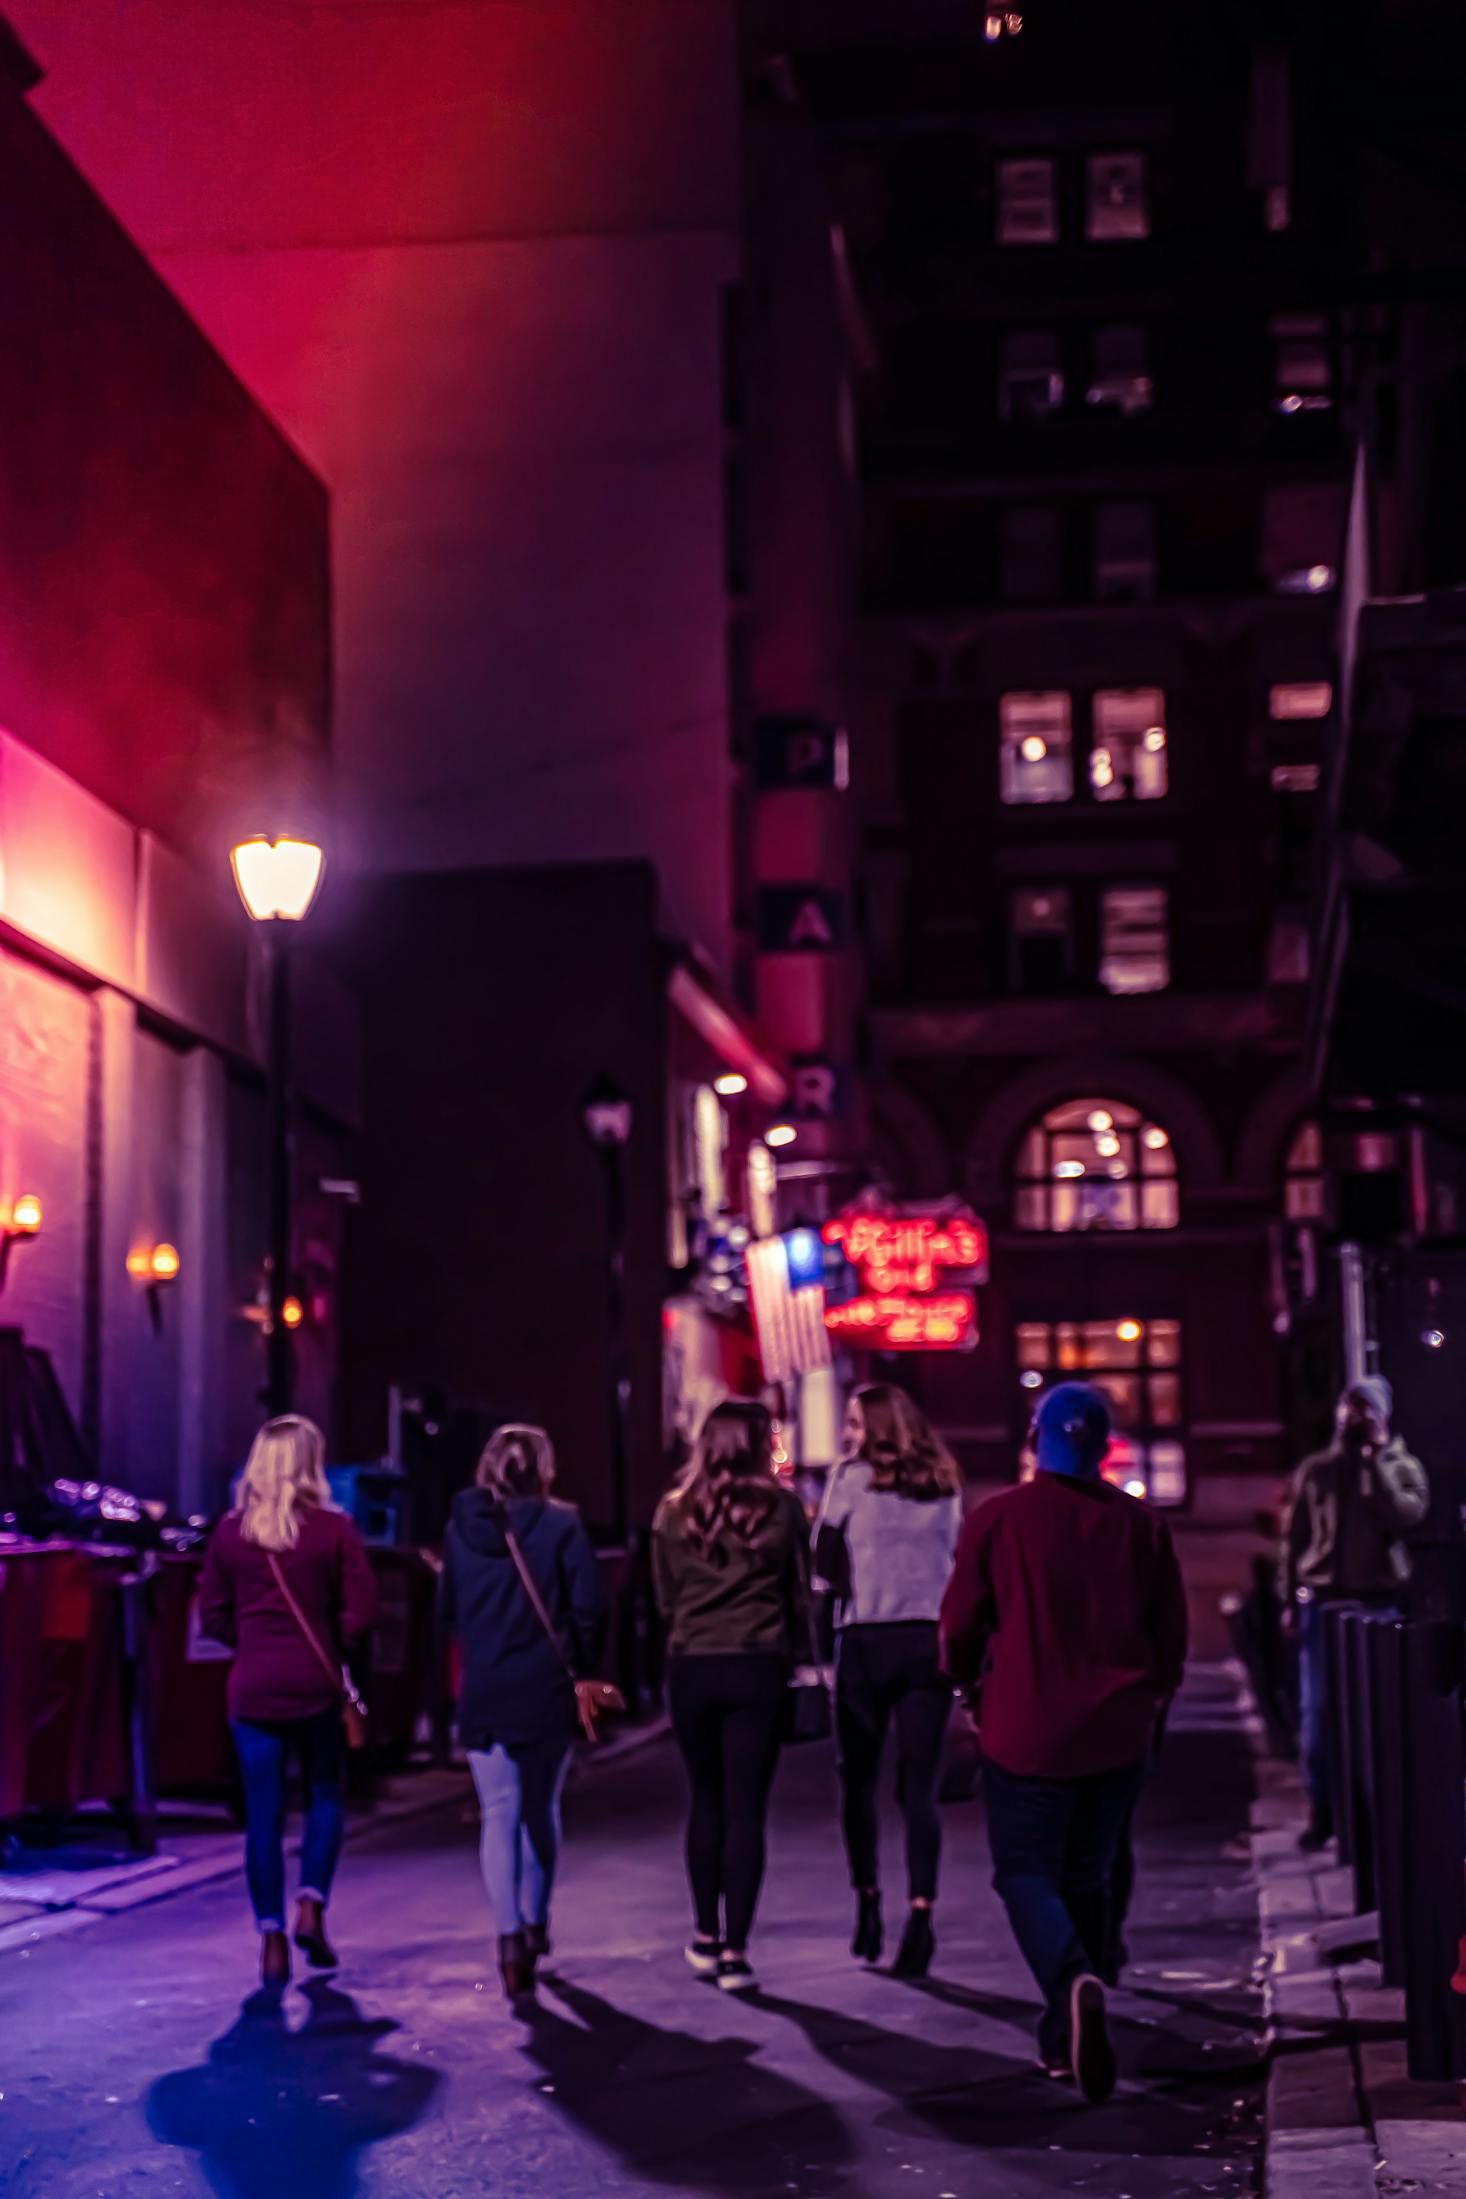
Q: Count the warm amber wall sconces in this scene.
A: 3